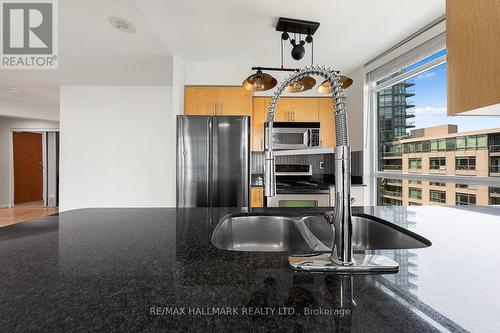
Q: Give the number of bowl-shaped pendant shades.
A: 3